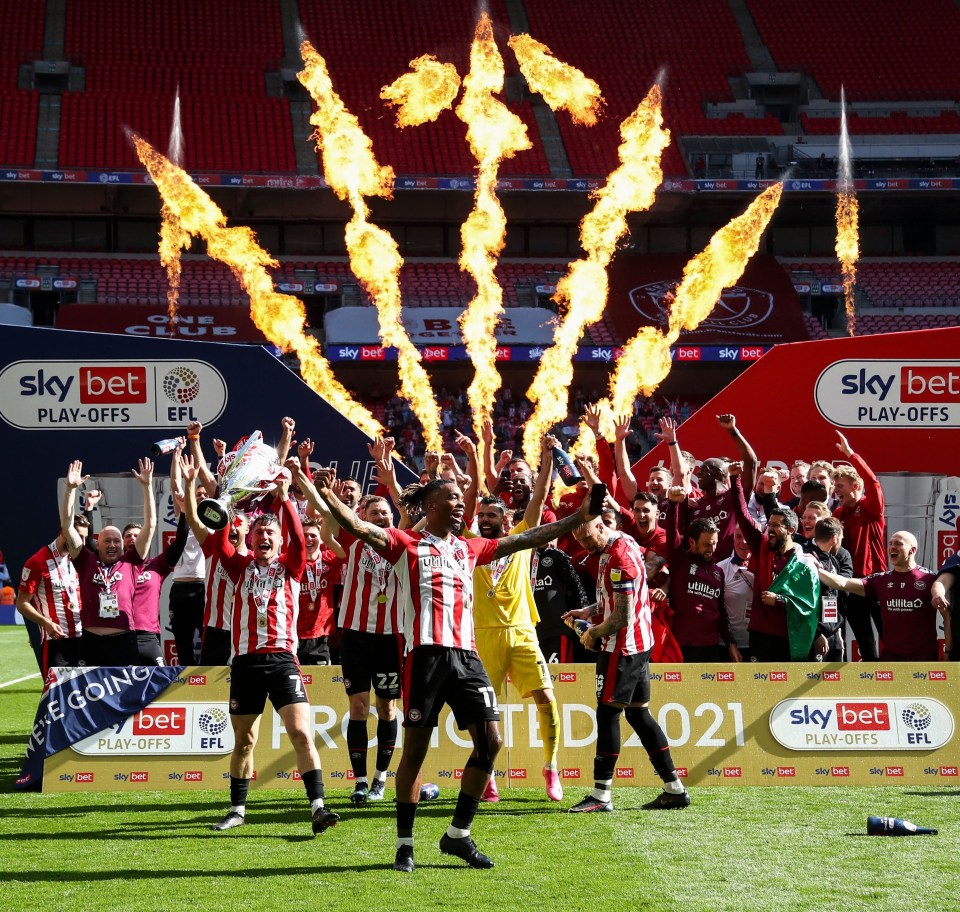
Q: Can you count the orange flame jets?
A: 7